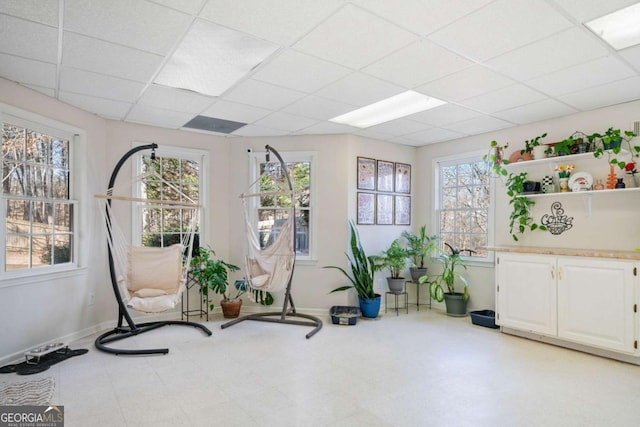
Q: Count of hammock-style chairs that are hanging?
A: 2